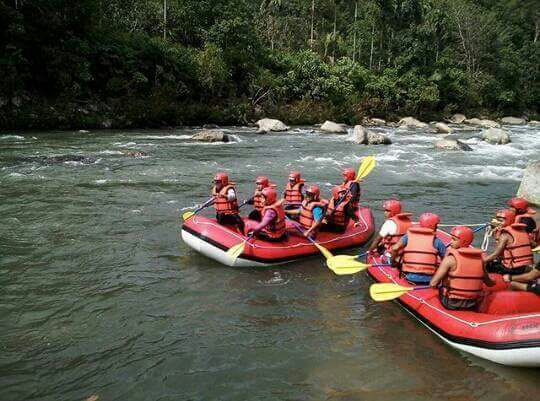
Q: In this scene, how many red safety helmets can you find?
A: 12